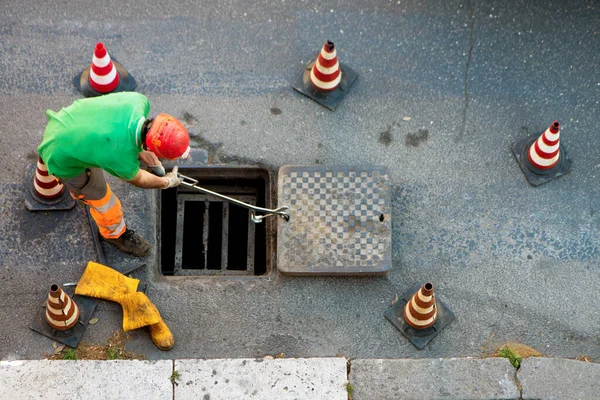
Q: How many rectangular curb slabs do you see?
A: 4